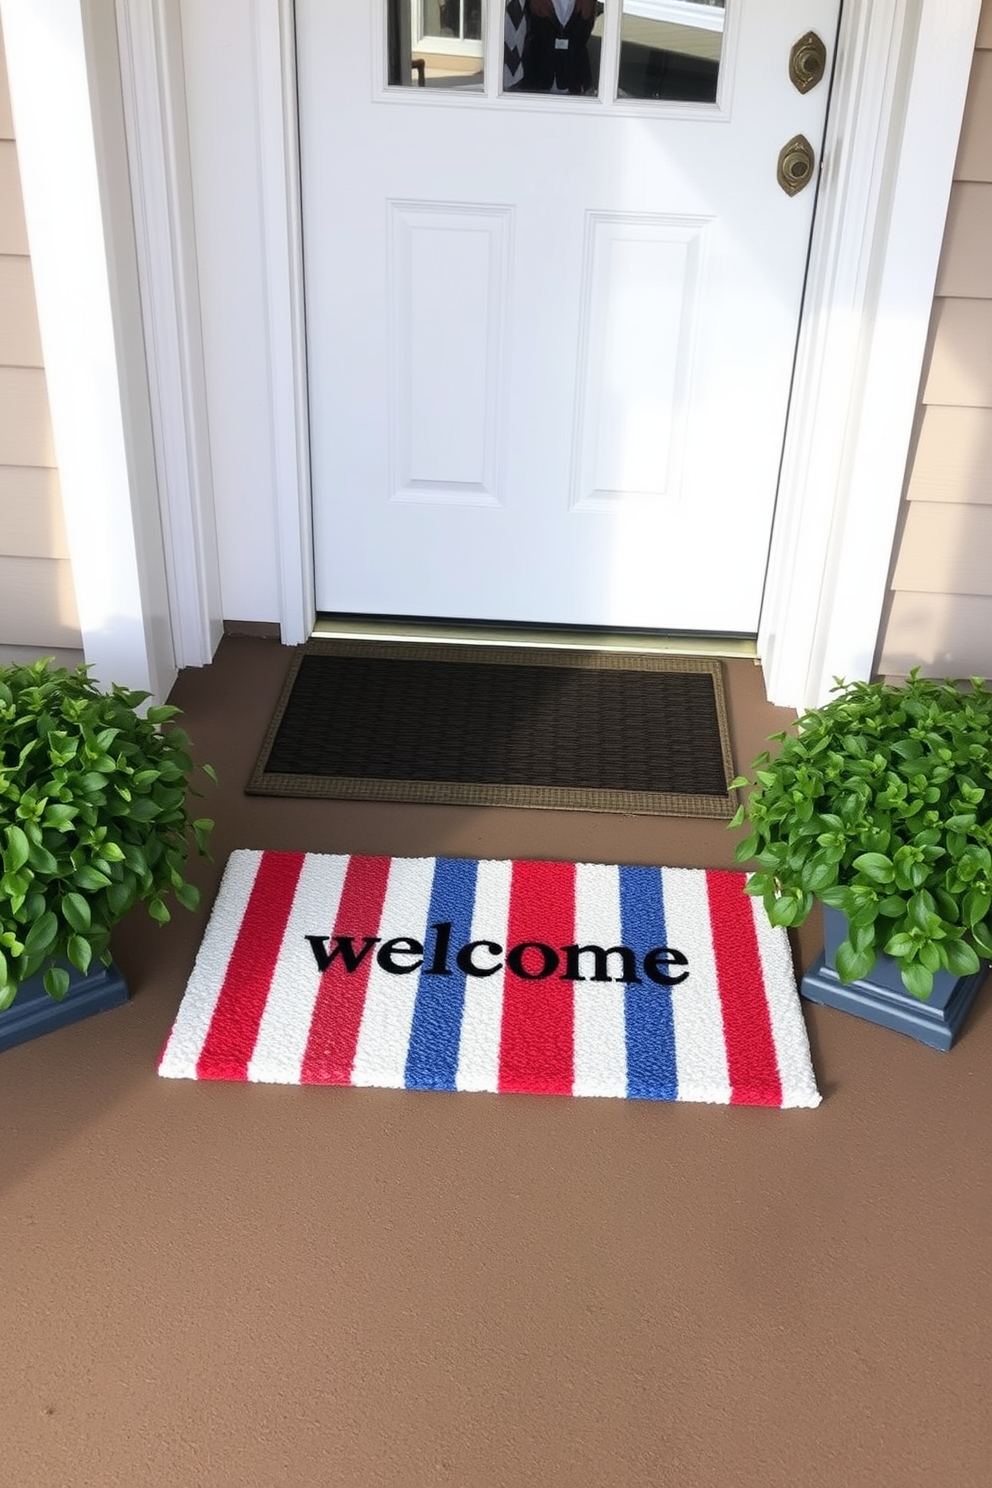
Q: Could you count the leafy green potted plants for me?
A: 2